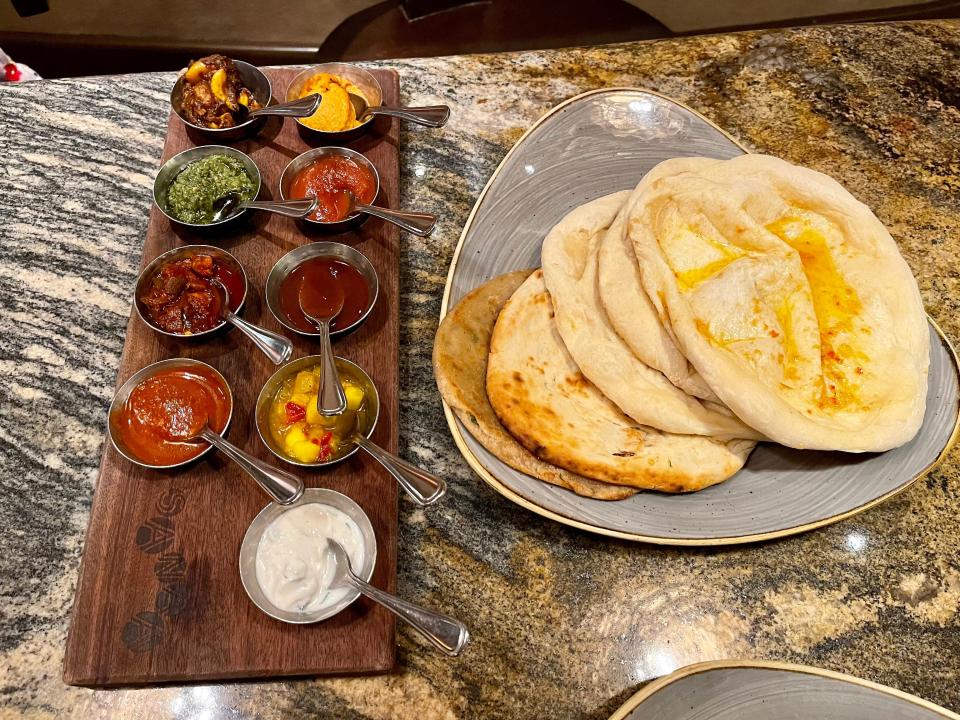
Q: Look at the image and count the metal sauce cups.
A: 9